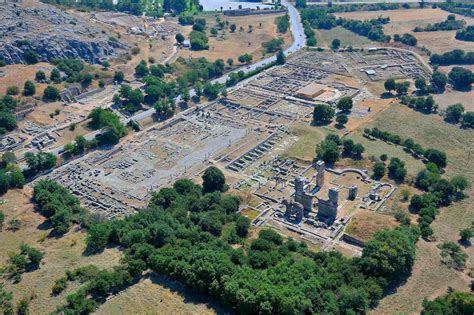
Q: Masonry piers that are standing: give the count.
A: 4